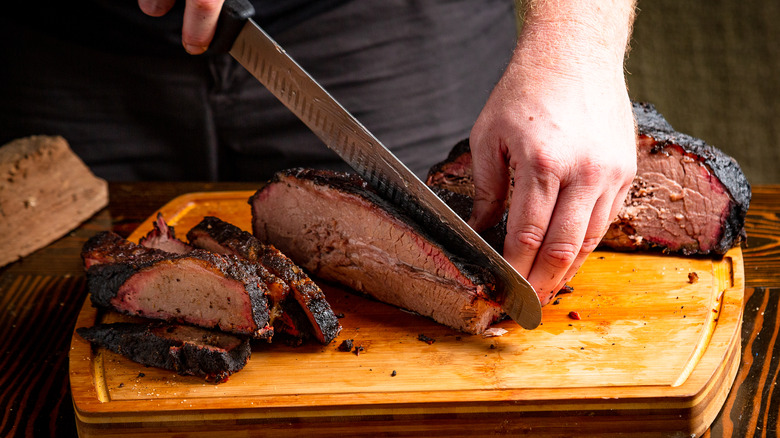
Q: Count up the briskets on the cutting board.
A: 2